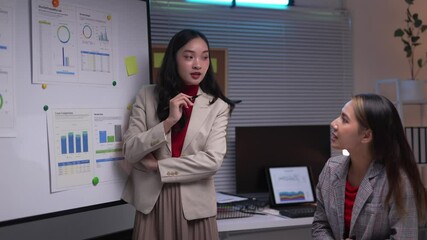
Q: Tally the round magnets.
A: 7